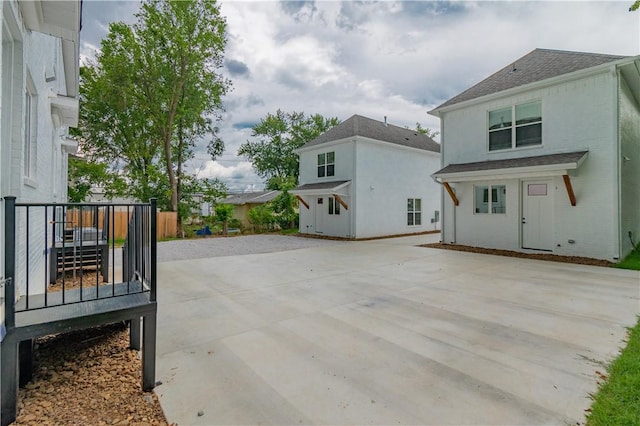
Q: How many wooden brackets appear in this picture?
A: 4